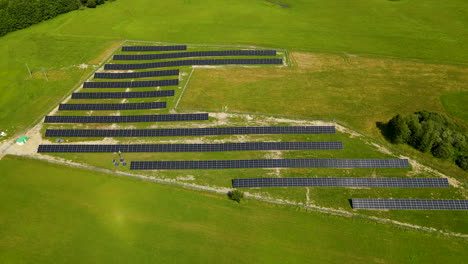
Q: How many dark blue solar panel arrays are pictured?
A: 13